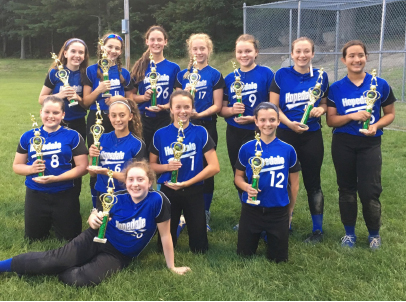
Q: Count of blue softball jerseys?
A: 12